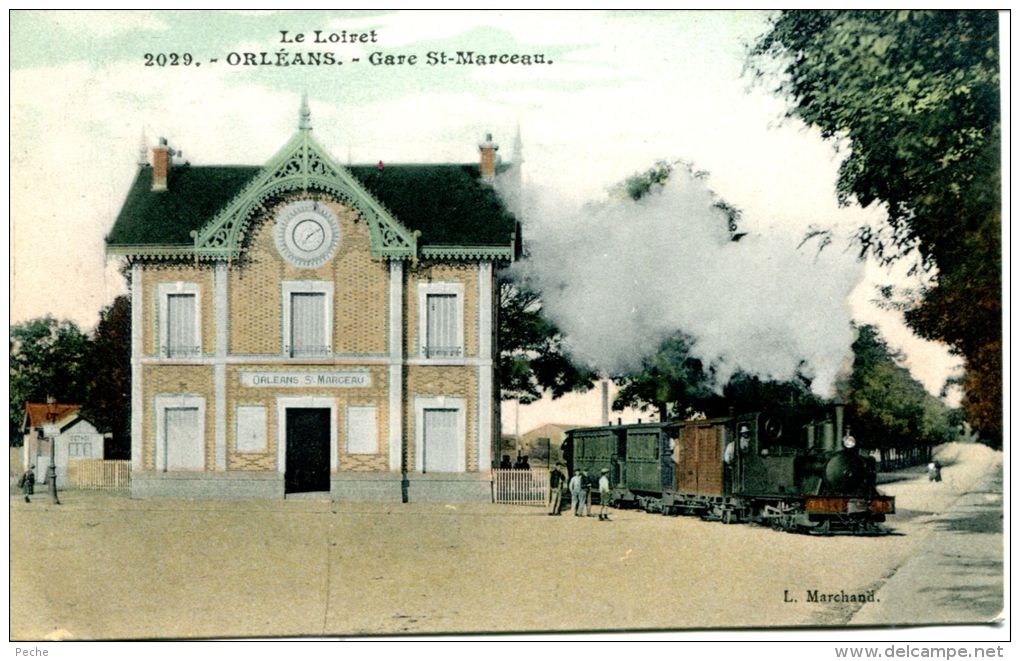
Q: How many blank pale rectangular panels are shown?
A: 2